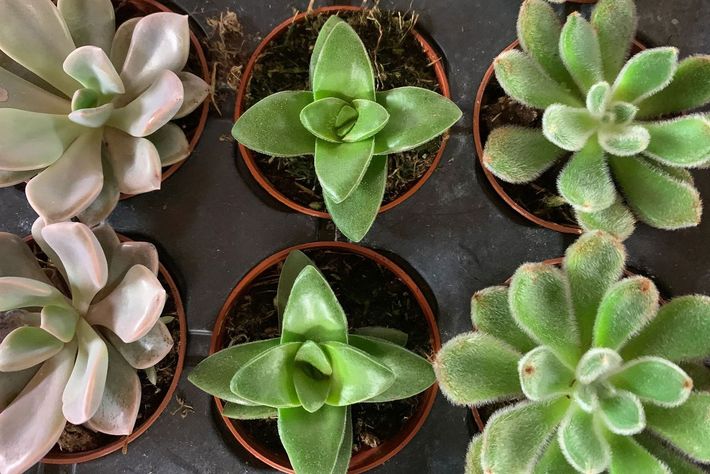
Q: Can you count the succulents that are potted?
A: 6